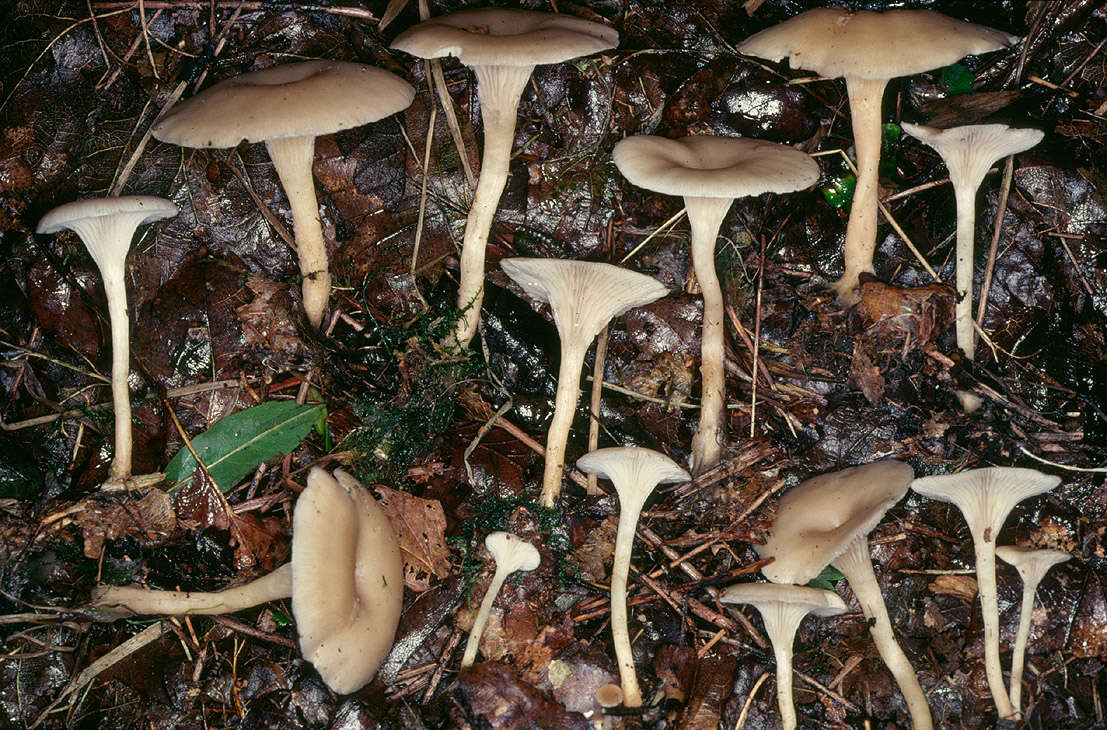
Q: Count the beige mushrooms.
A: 14